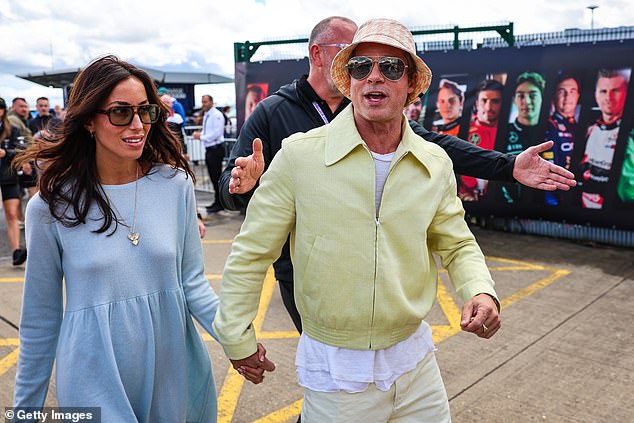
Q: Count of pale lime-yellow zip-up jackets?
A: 1